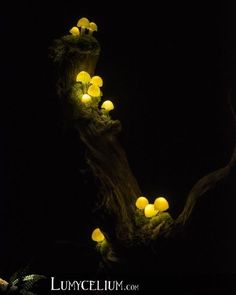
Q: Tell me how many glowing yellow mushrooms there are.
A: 12